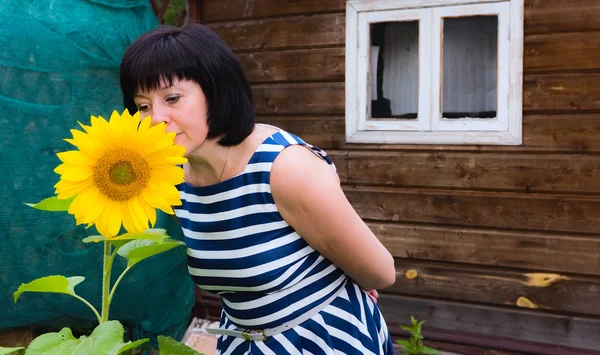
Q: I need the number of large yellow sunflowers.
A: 1